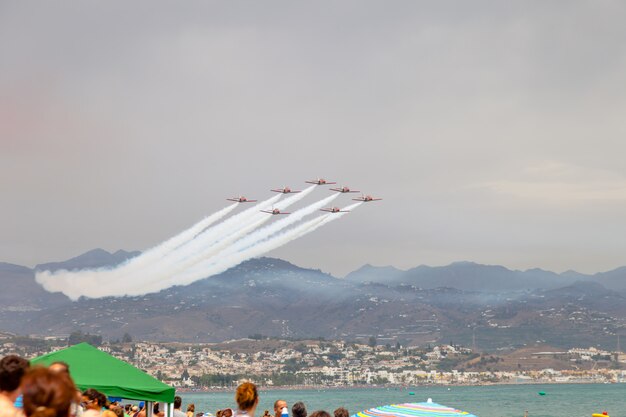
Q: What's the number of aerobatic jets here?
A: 7